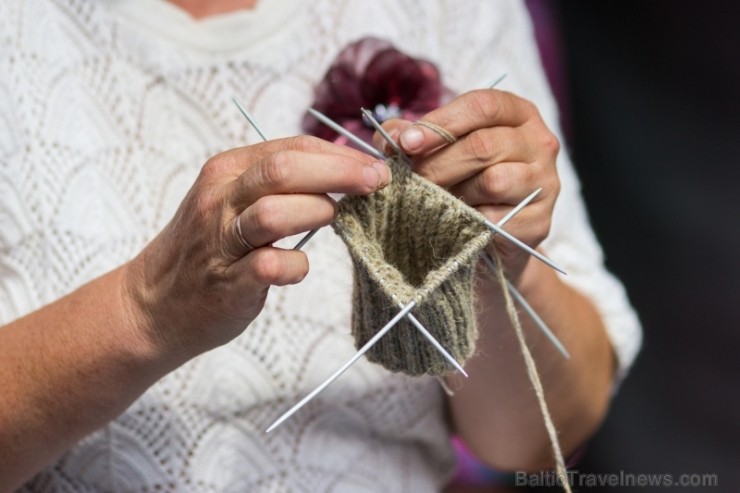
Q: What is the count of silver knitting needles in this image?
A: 5